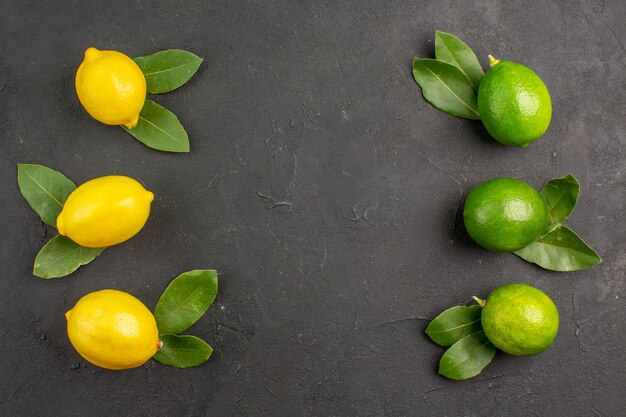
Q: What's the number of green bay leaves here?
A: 12